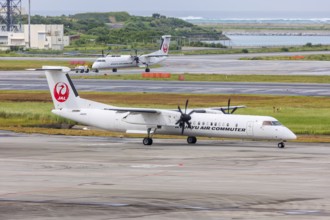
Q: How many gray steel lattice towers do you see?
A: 1